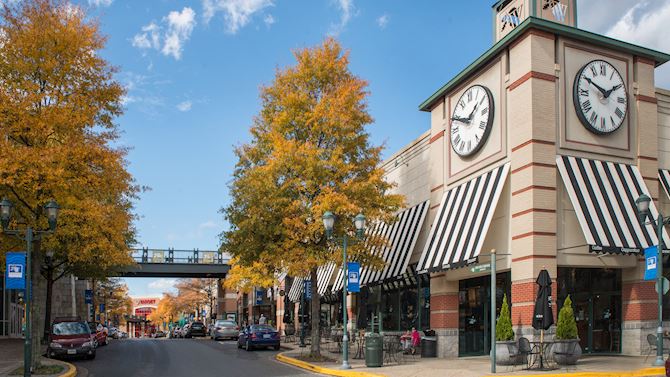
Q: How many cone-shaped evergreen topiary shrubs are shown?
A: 2